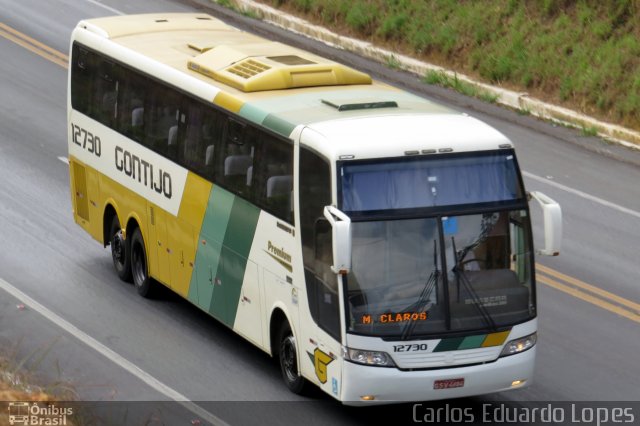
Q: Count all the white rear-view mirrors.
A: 2